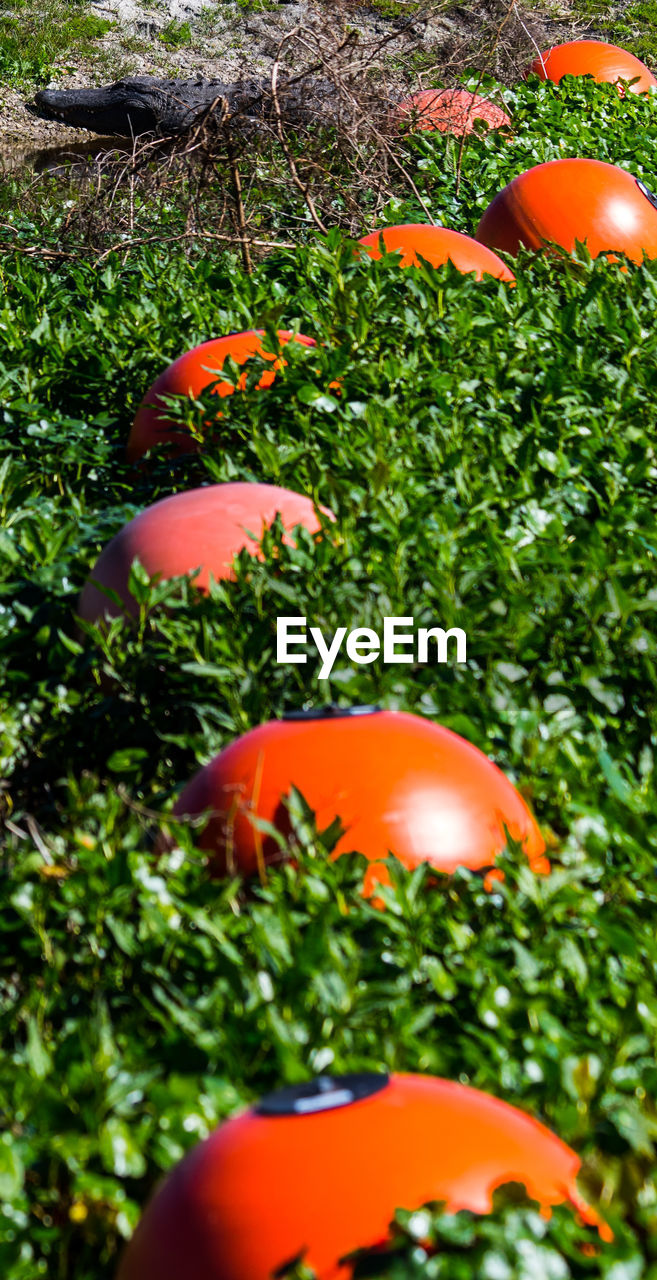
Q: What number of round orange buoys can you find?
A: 8